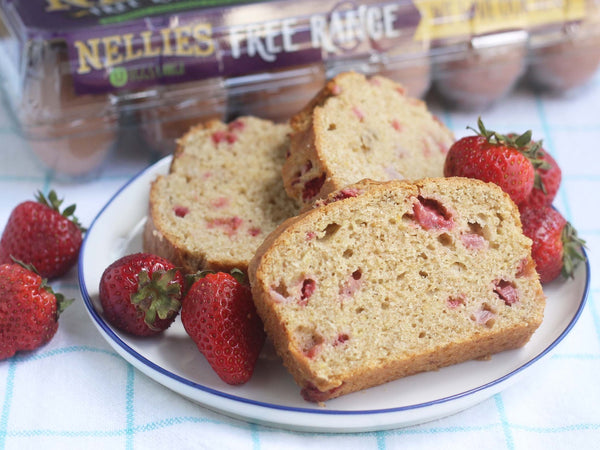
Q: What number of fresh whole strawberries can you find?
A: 7